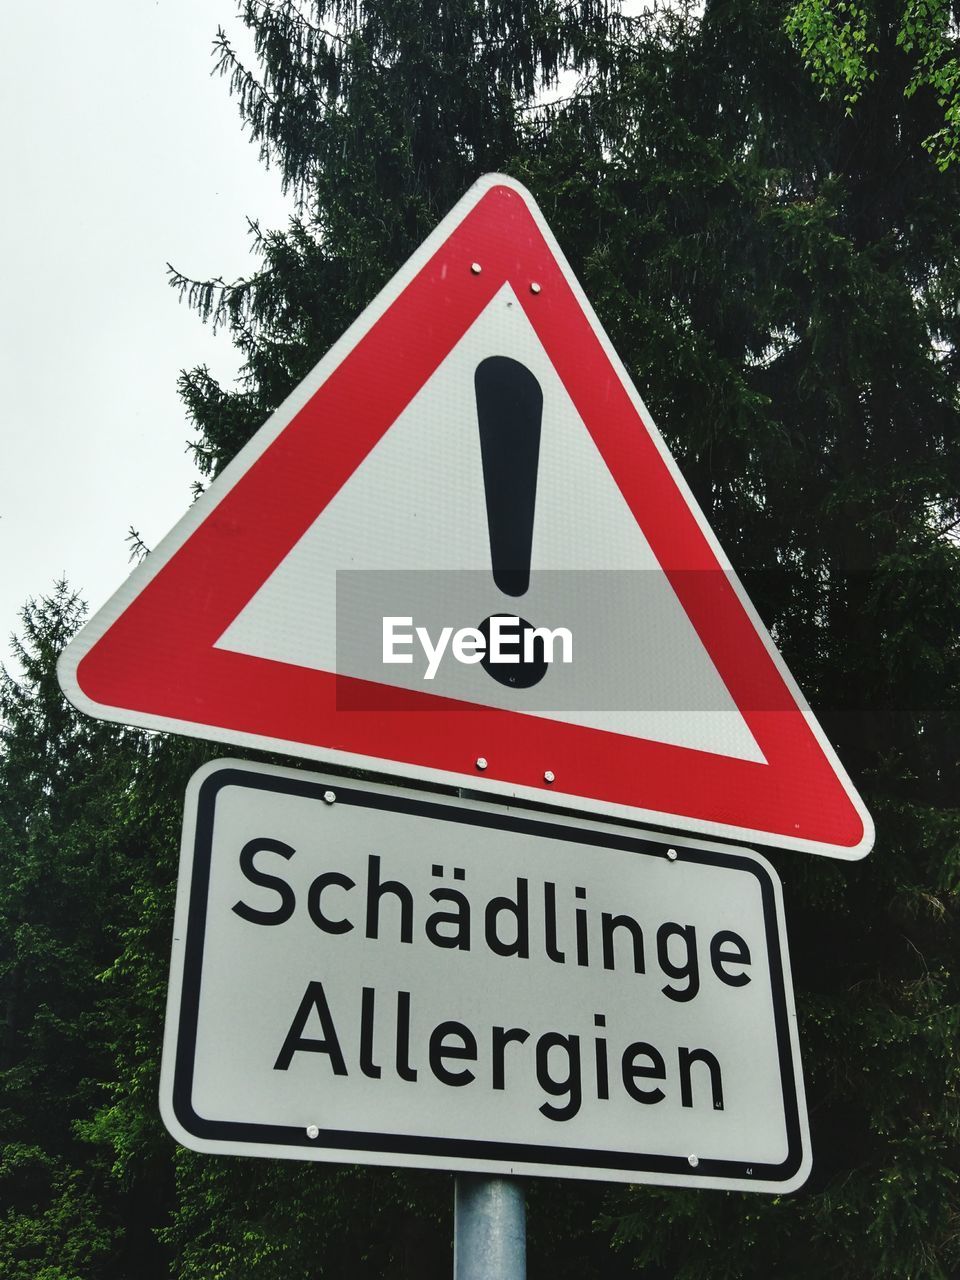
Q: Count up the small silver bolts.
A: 8